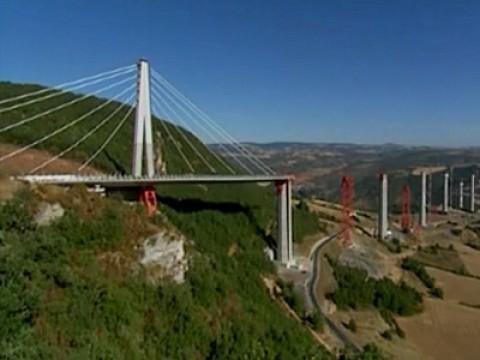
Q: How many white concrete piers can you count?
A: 6